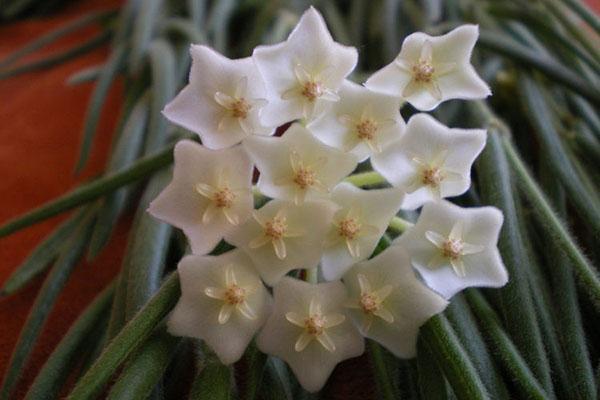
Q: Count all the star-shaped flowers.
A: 13